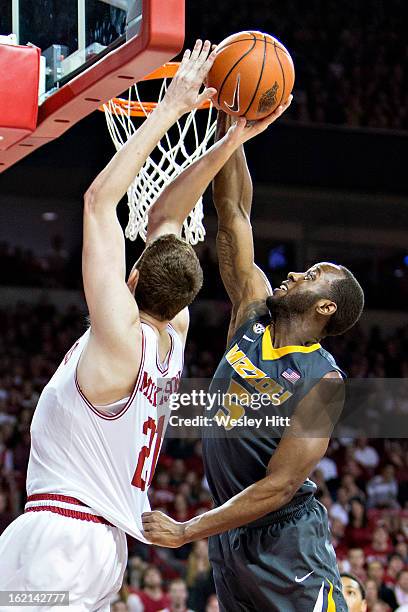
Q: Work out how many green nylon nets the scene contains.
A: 0